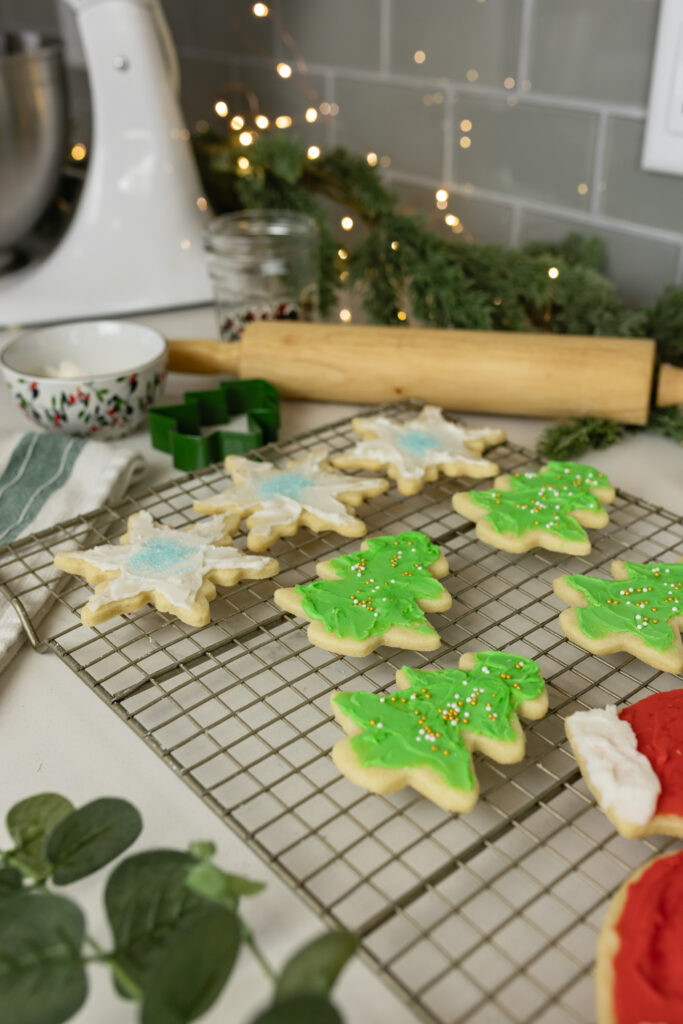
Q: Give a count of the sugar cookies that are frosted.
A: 9